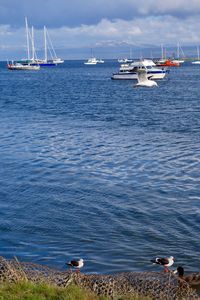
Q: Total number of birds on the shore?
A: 3